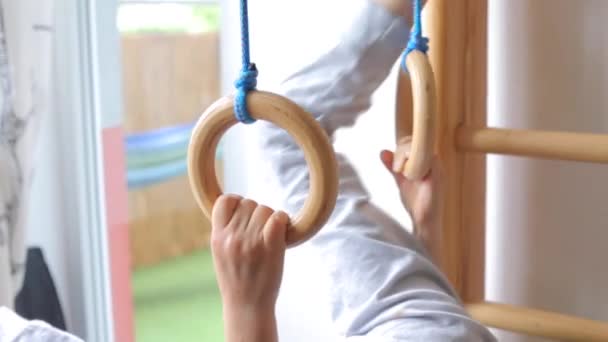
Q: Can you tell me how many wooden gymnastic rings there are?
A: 2